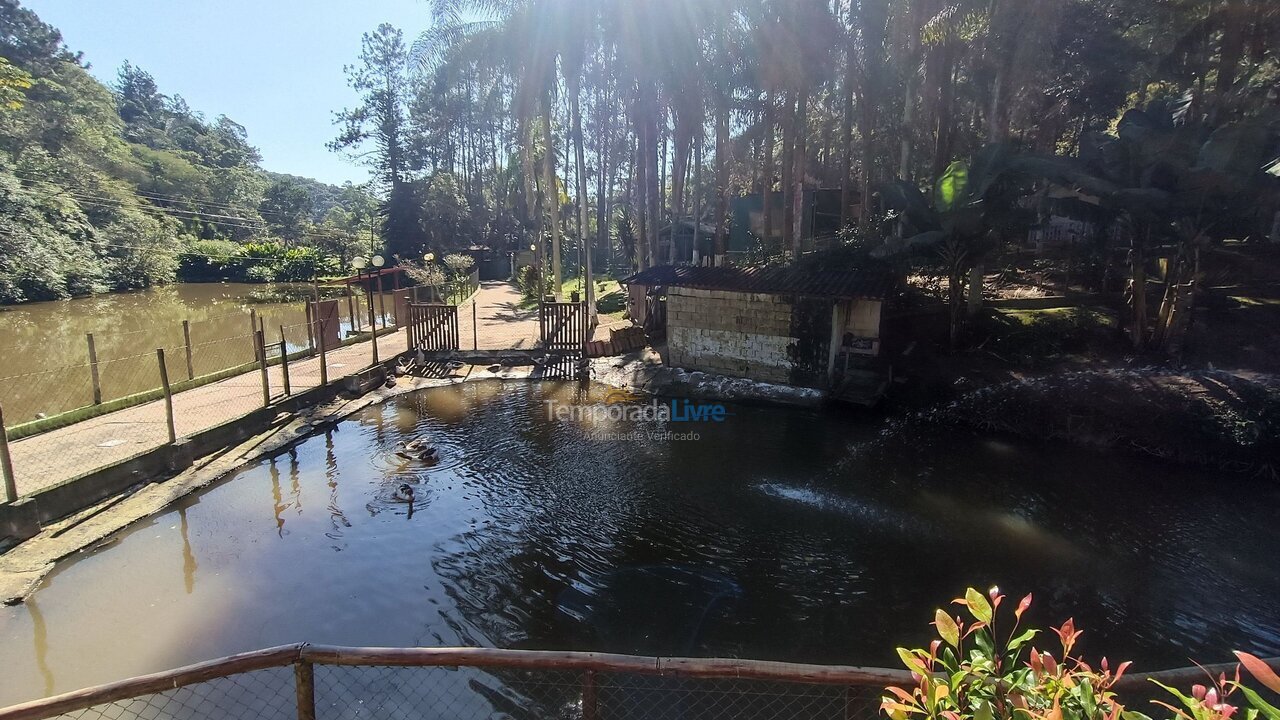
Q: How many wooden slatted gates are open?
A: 2